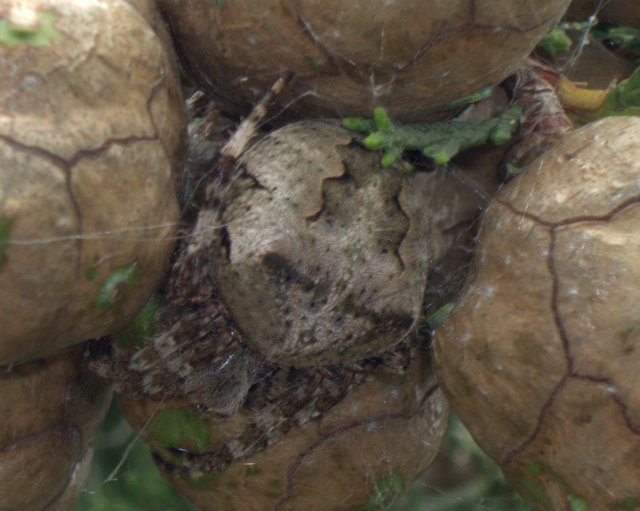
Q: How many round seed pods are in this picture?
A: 5